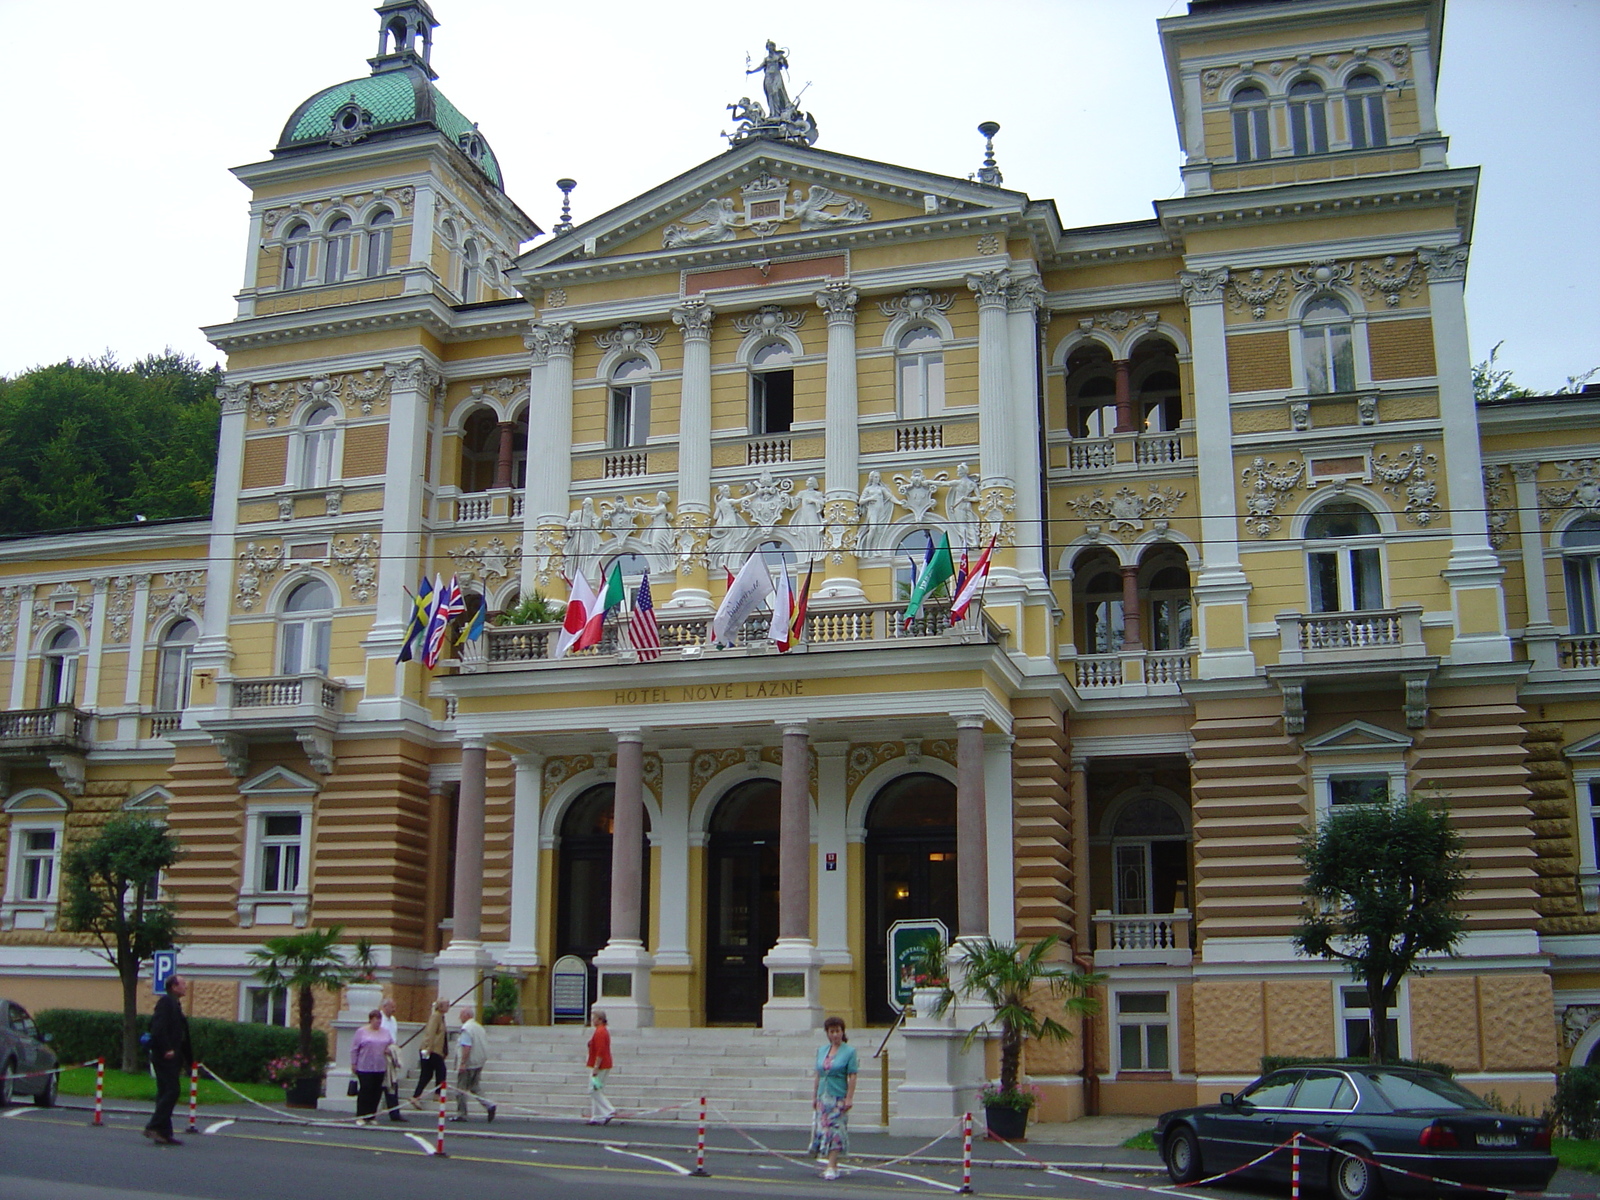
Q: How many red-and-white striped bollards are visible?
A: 6